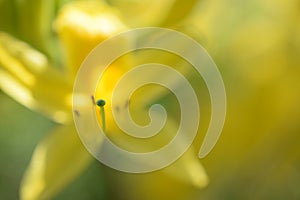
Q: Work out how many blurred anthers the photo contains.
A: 4